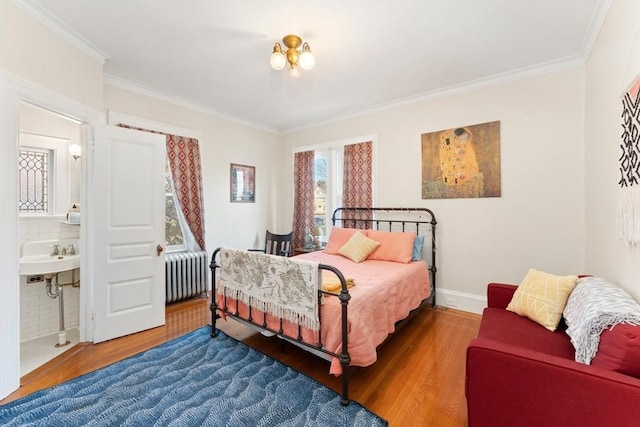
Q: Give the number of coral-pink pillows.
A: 2